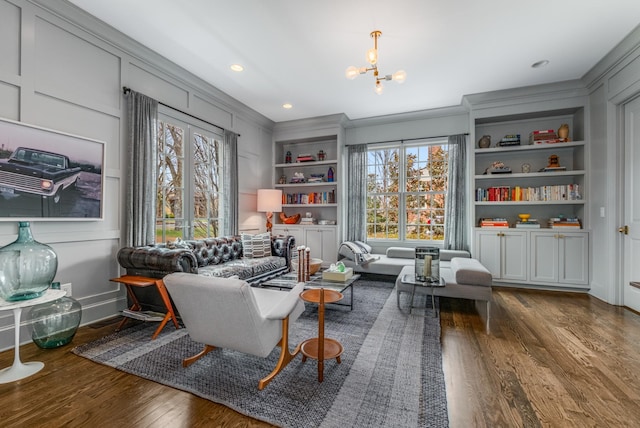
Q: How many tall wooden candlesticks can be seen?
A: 3